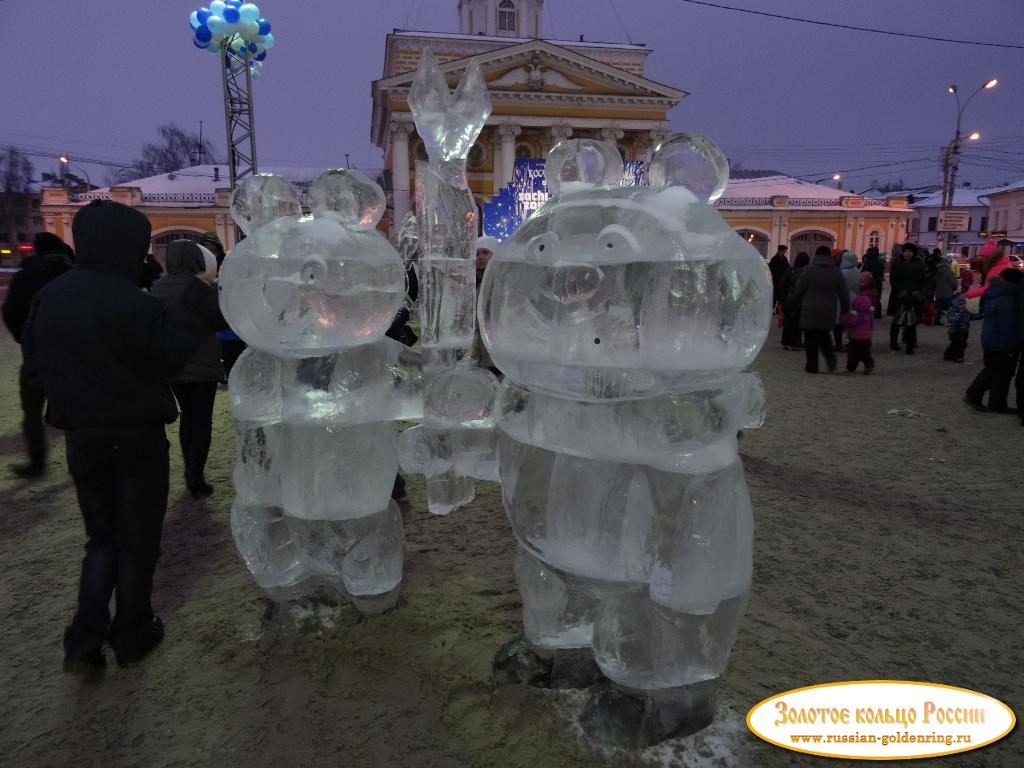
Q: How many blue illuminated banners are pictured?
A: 1